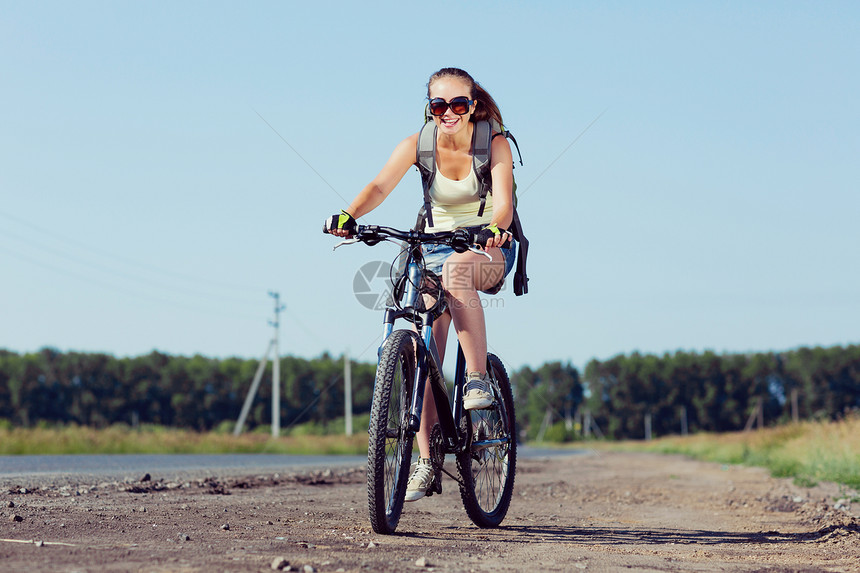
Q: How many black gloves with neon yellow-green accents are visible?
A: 2